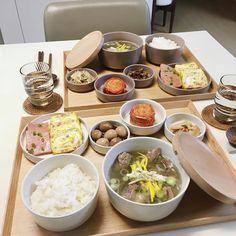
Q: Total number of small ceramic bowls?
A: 6